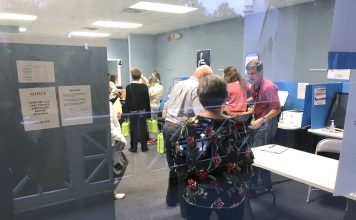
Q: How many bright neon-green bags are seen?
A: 4